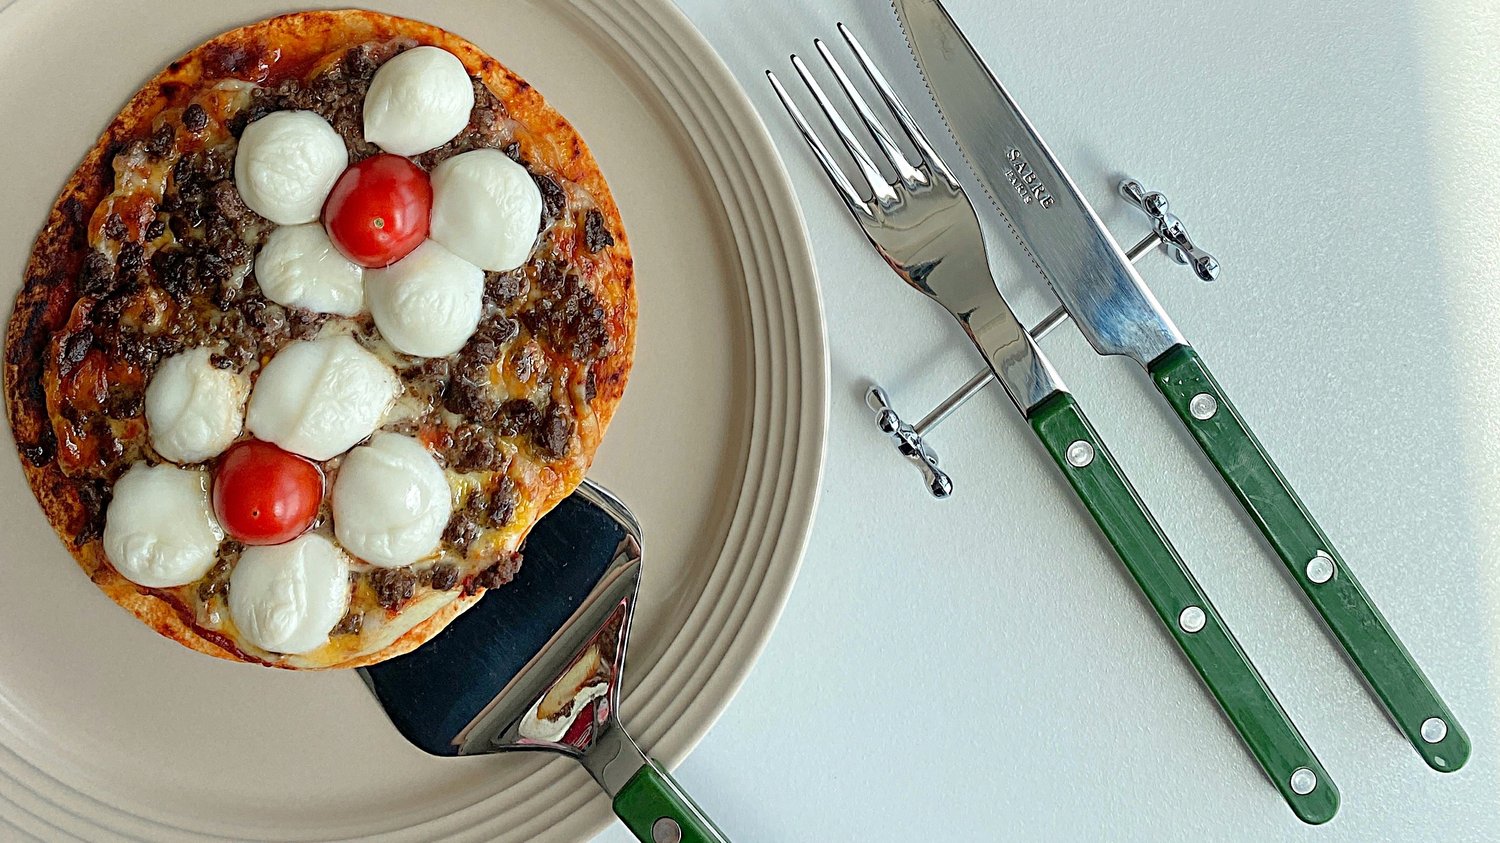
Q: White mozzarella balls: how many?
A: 10